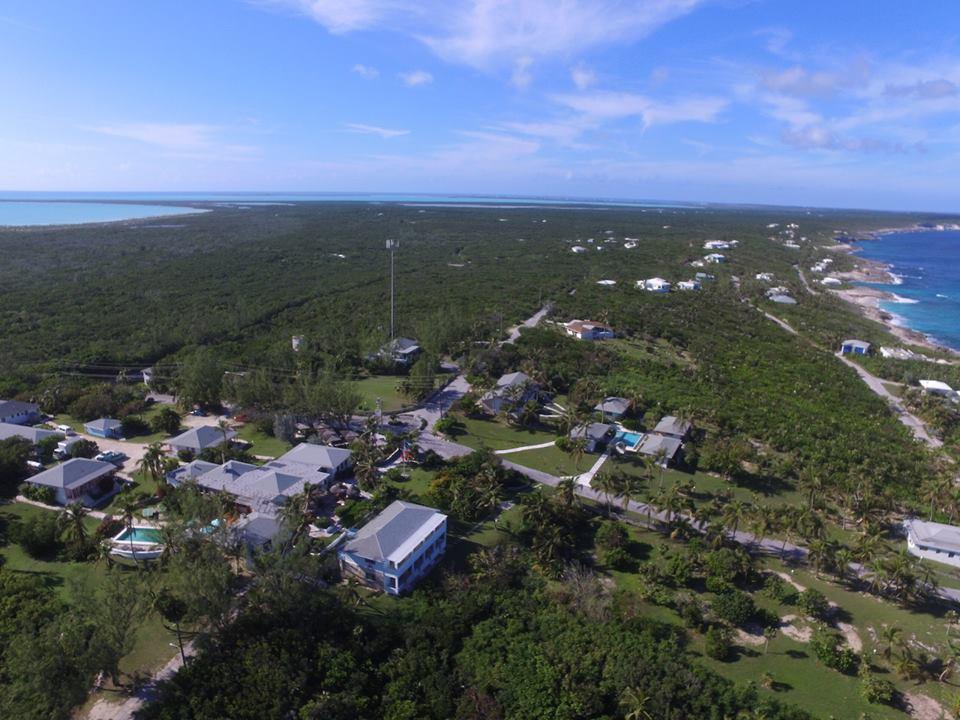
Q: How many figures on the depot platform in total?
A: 0